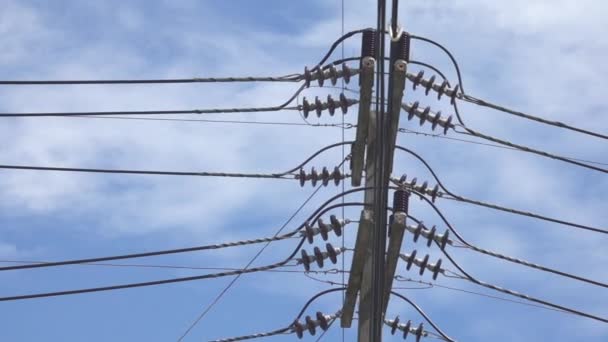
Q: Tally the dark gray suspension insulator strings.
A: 12